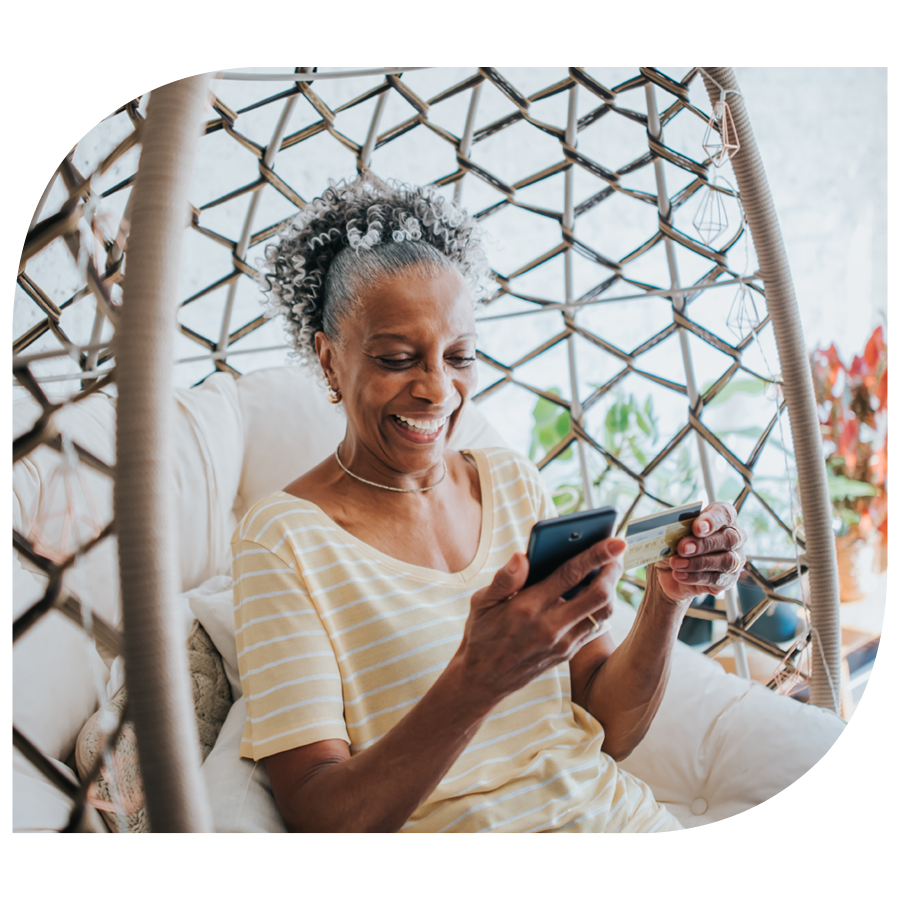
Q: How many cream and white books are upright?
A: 0